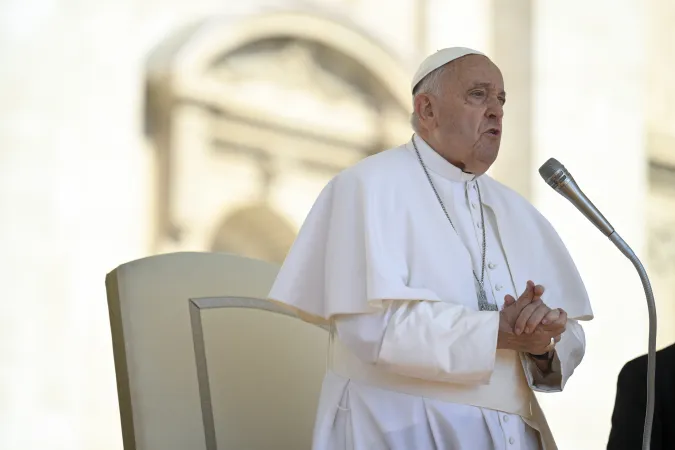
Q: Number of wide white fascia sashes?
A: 1